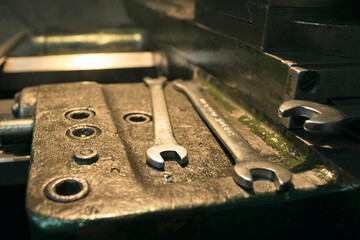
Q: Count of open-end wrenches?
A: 3